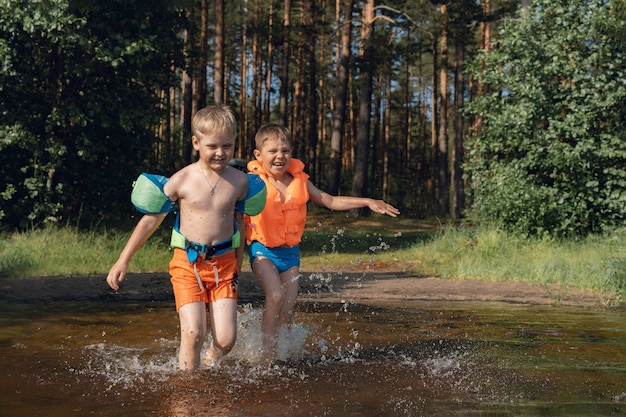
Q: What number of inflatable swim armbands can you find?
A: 2